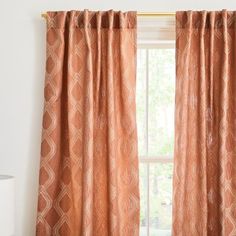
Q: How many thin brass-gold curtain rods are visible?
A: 1